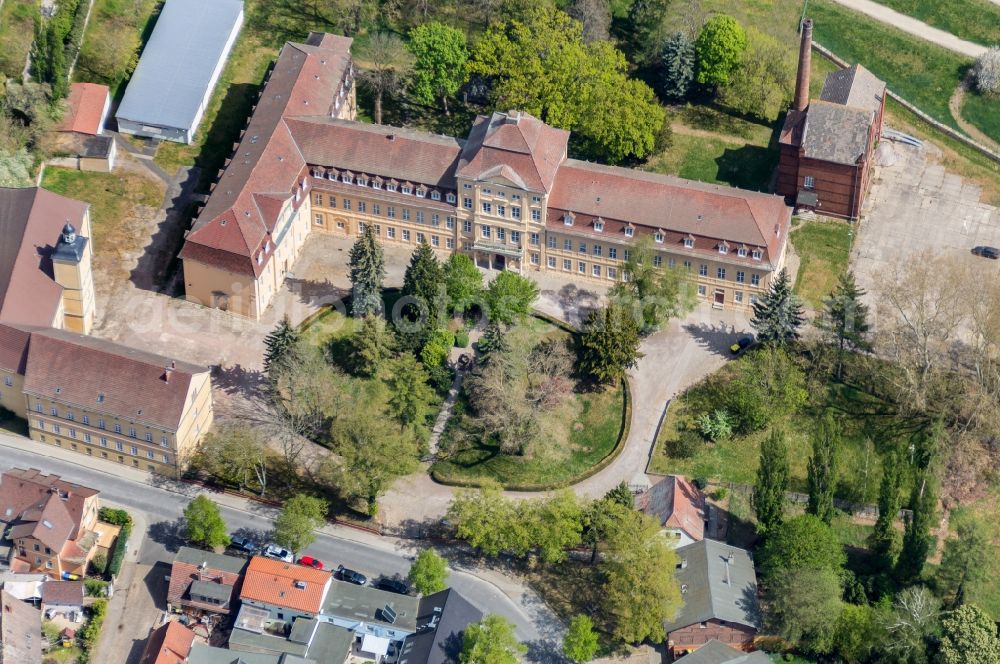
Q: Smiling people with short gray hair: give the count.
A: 0